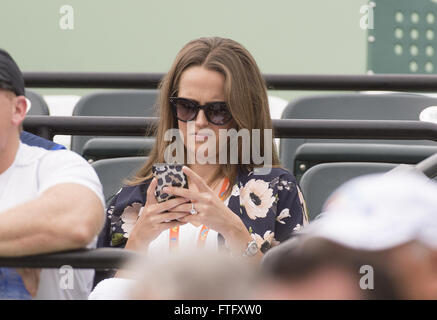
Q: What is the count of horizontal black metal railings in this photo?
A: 3